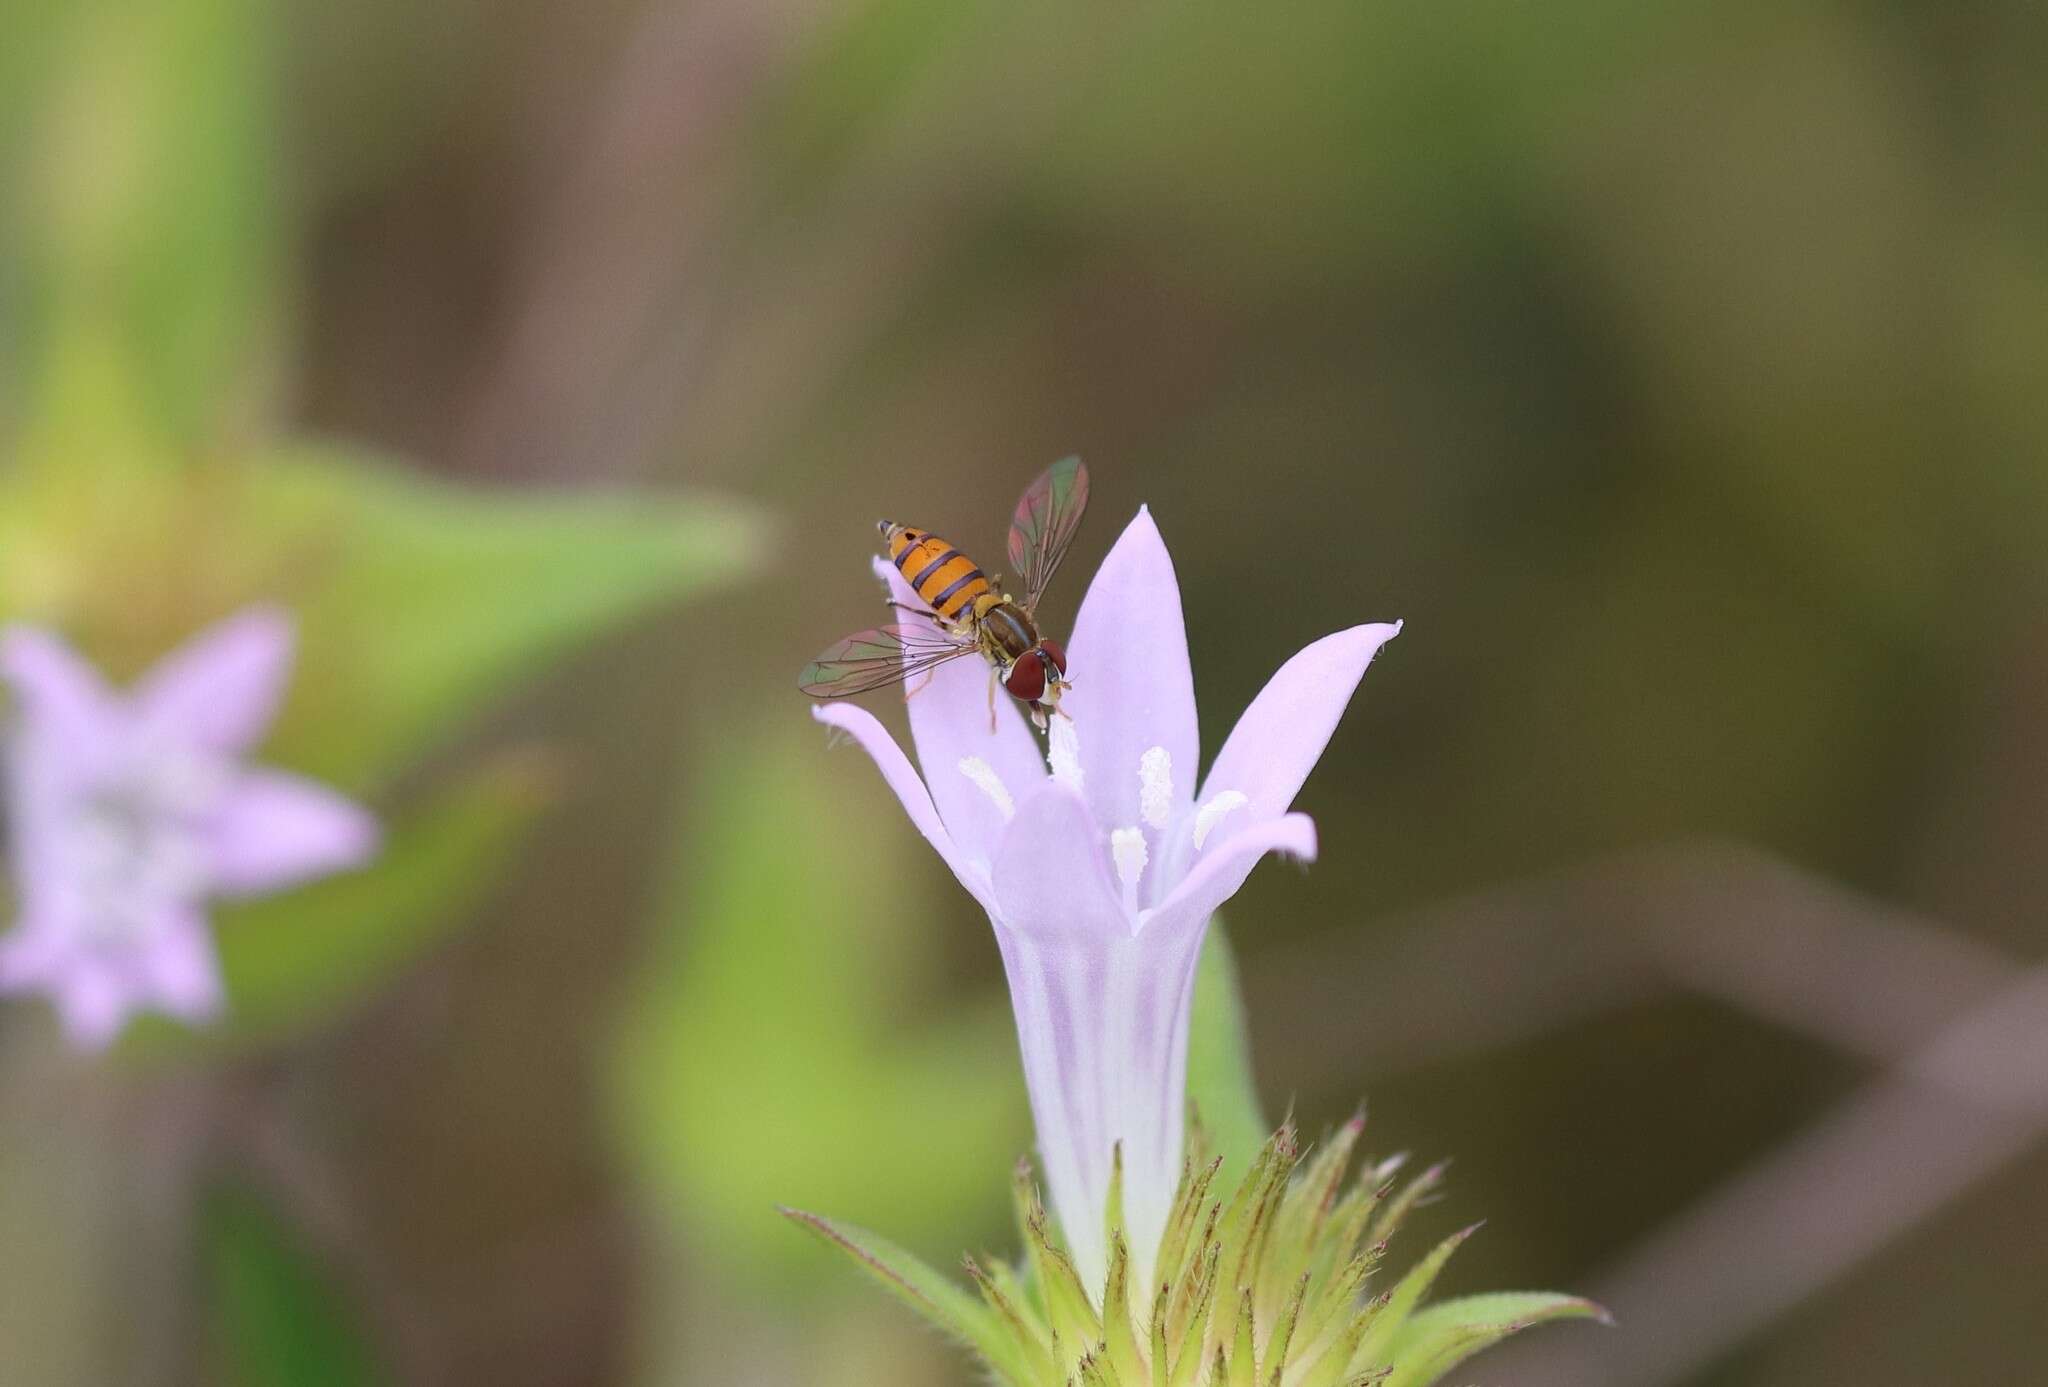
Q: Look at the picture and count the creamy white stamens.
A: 5